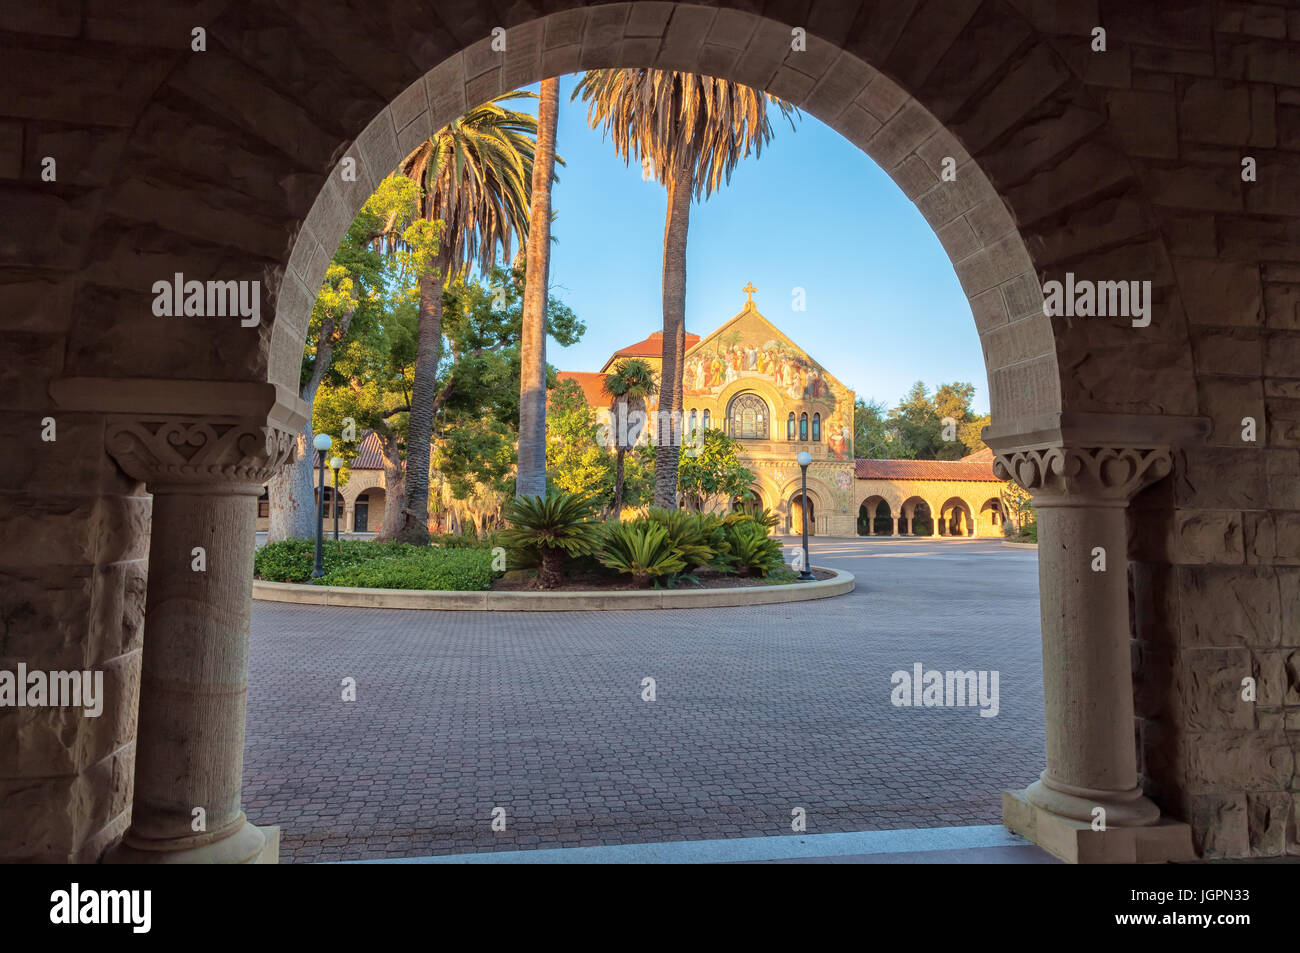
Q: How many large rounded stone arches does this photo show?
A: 1